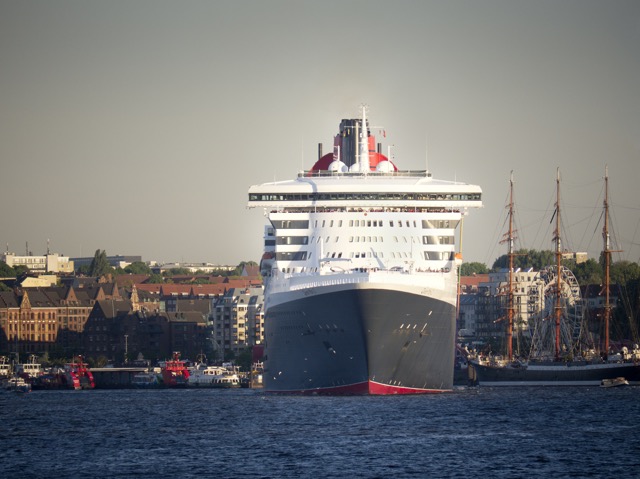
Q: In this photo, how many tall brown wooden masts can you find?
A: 3